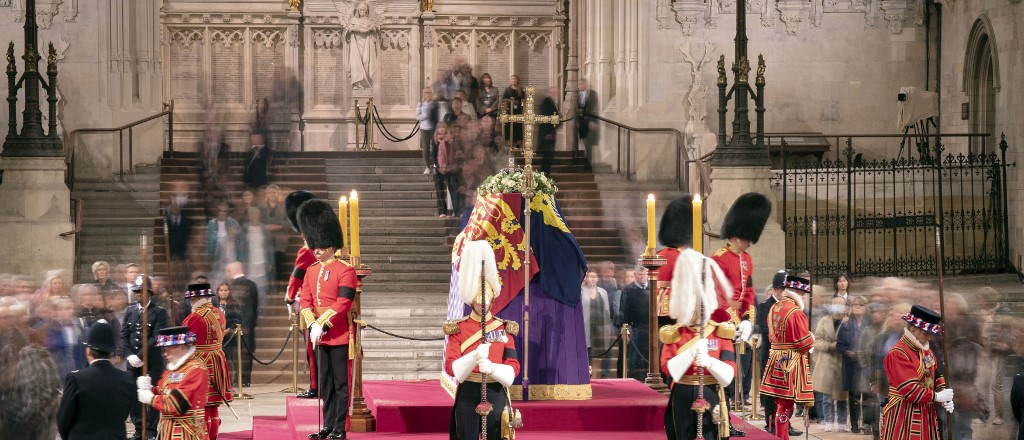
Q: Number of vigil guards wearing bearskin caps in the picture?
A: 4